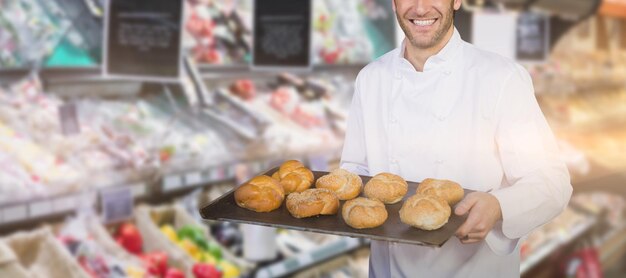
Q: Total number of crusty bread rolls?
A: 8